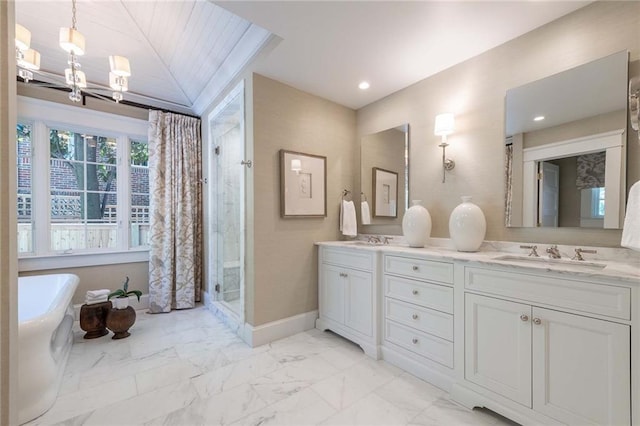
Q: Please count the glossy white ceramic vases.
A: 2